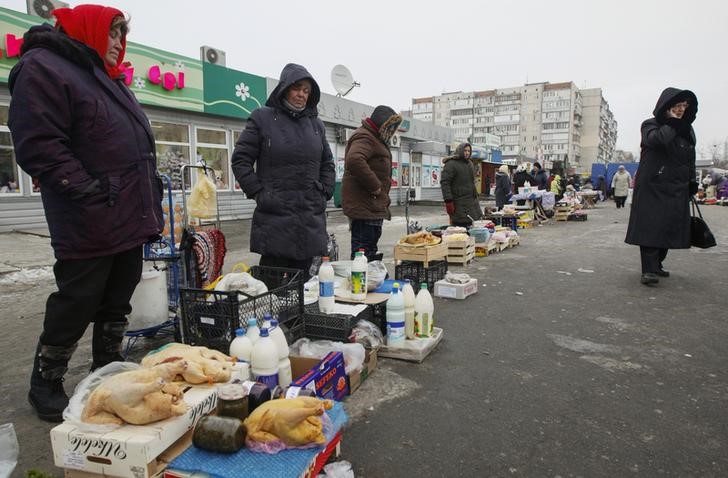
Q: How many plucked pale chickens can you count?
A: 3